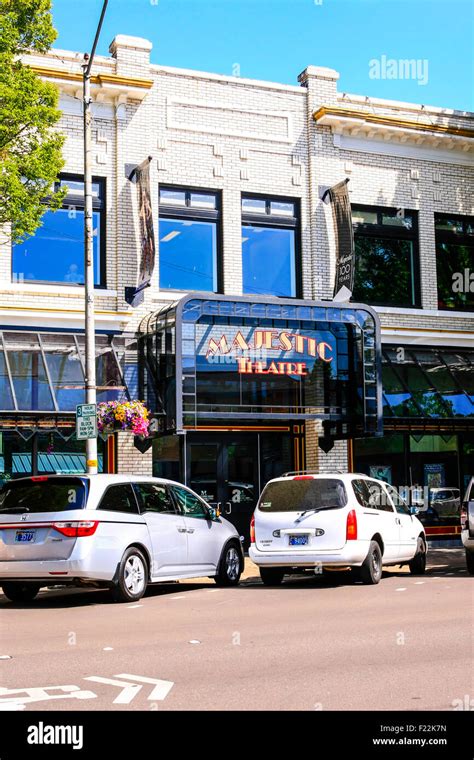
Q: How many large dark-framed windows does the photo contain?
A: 5